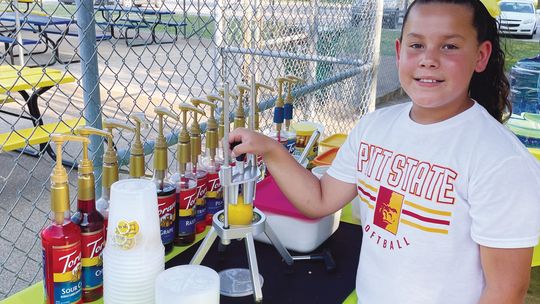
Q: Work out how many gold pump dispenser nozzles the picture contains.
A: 13